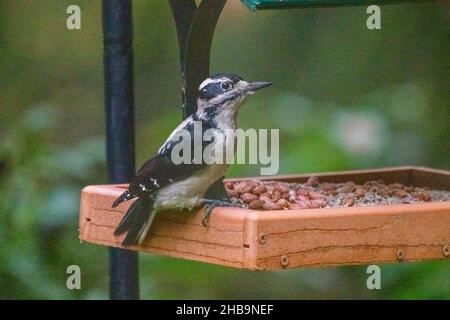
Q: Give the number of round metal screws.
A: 4